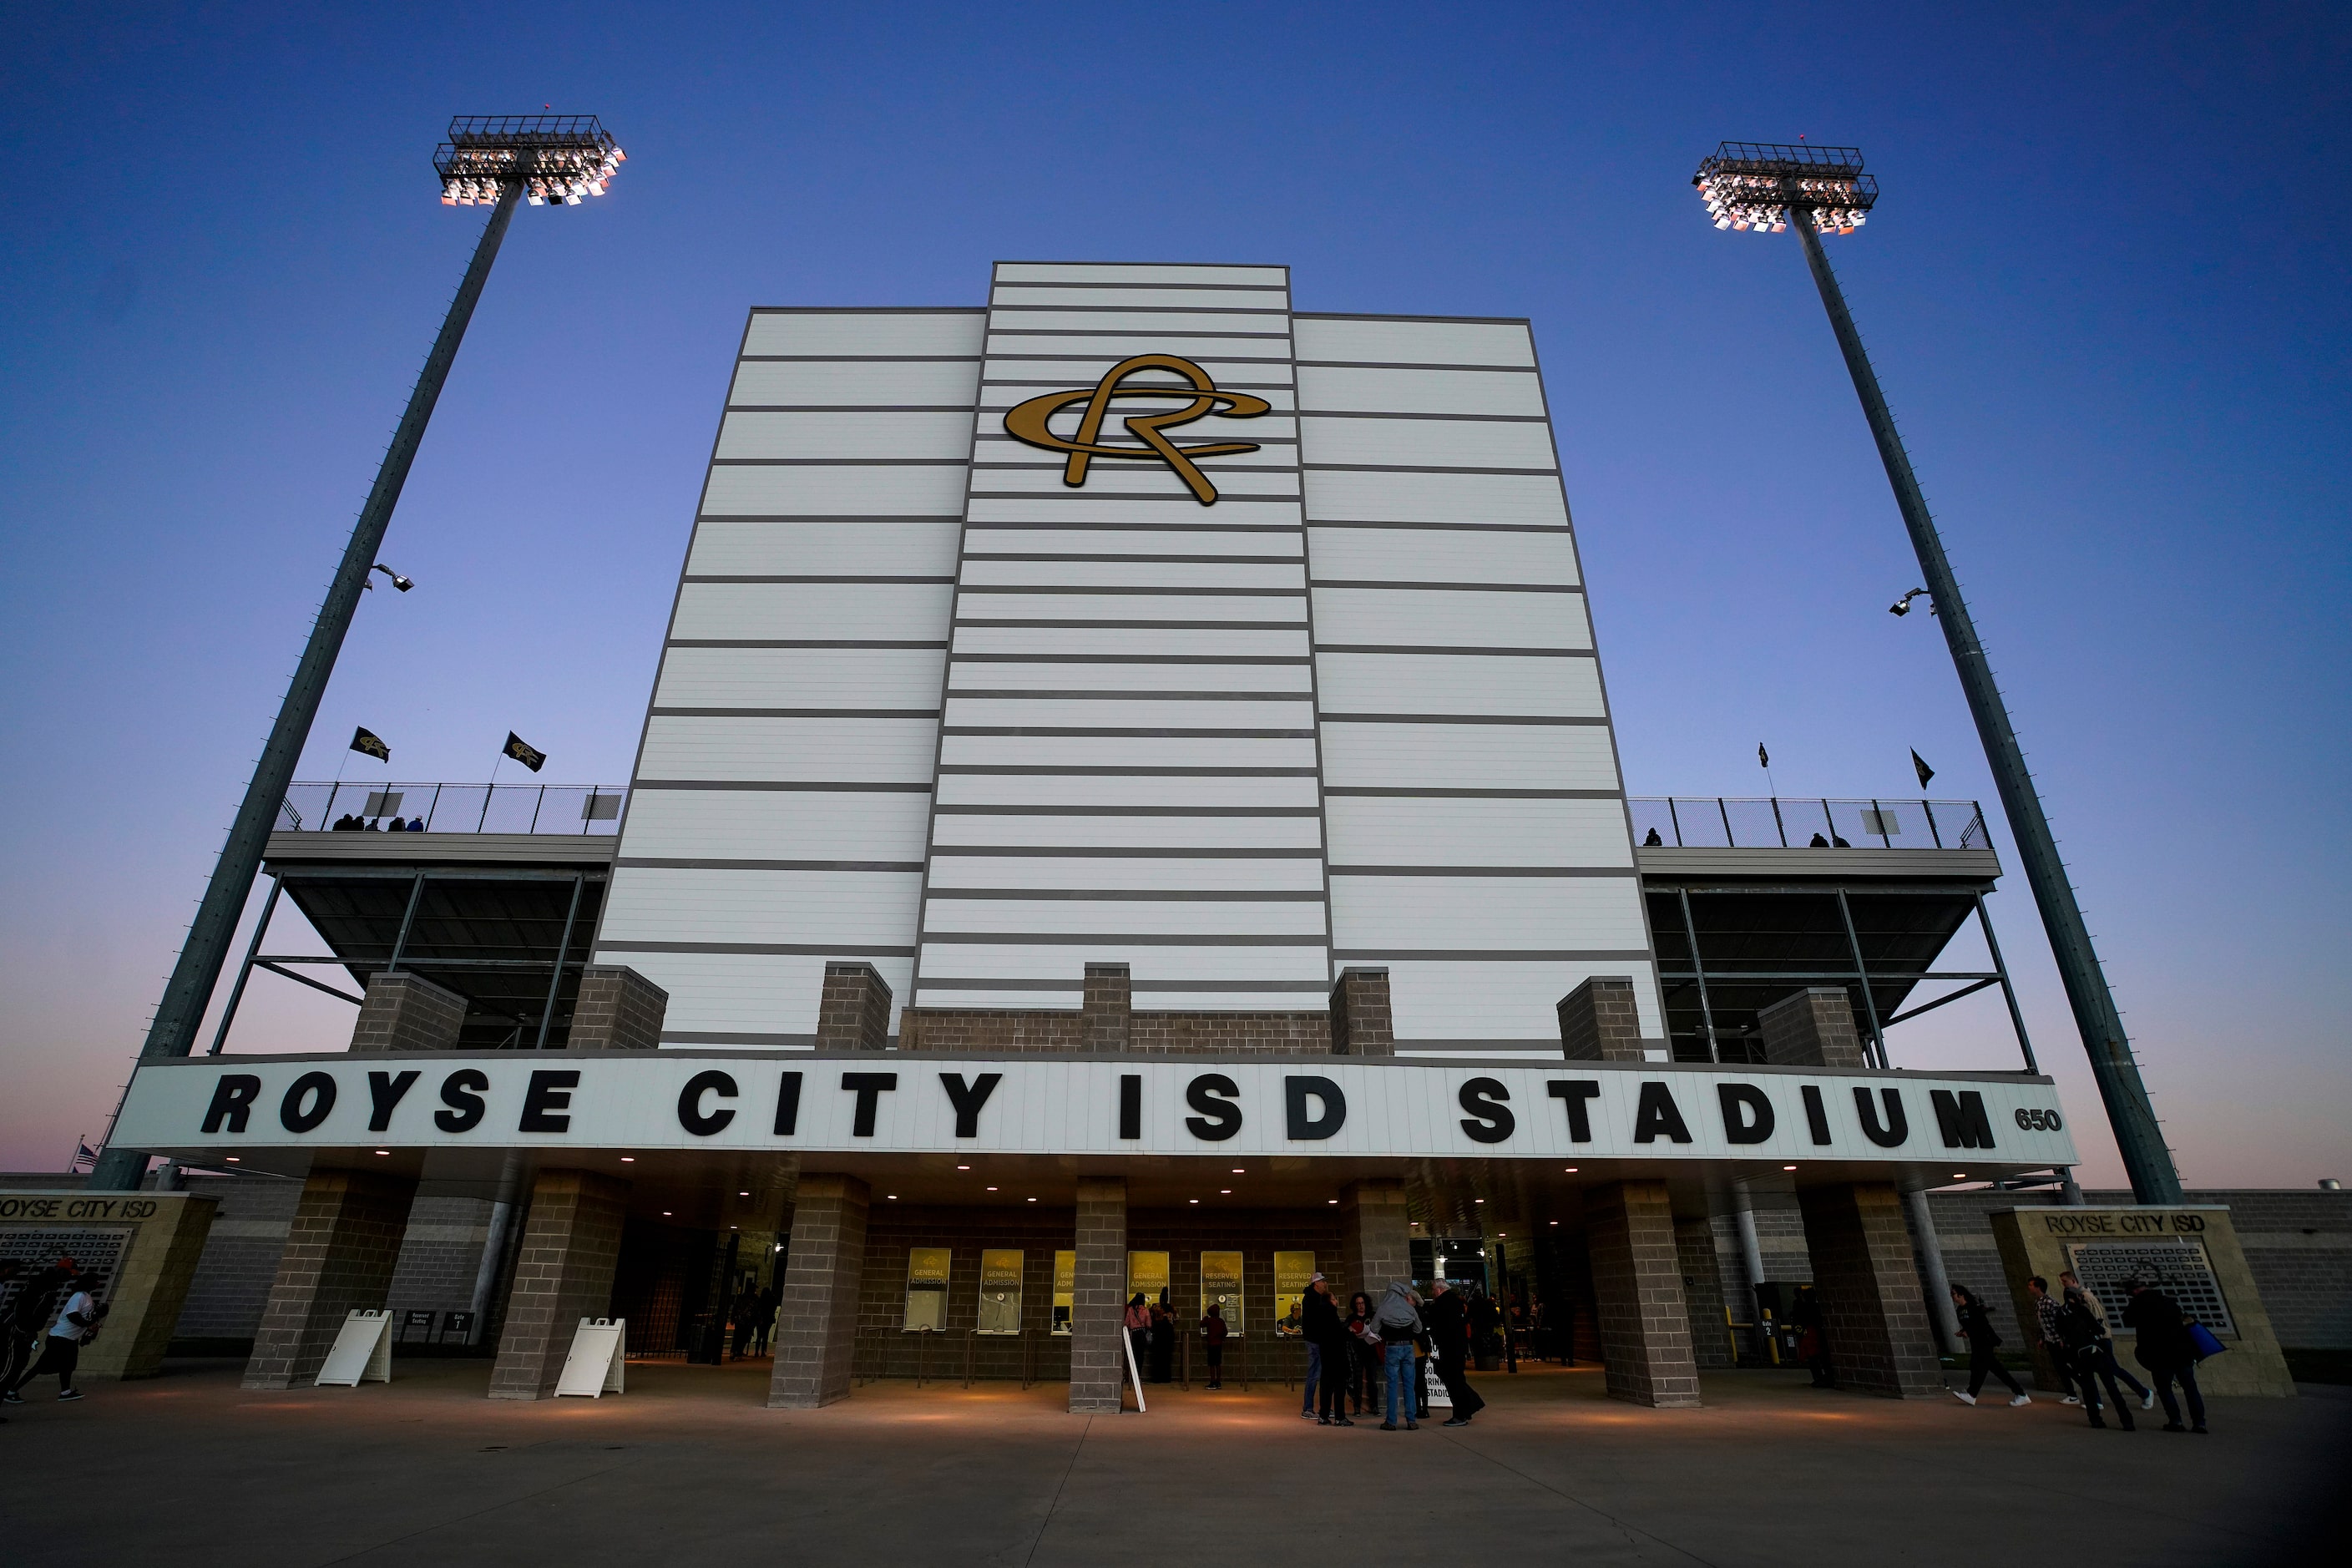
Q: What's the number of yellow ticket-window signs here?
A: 6